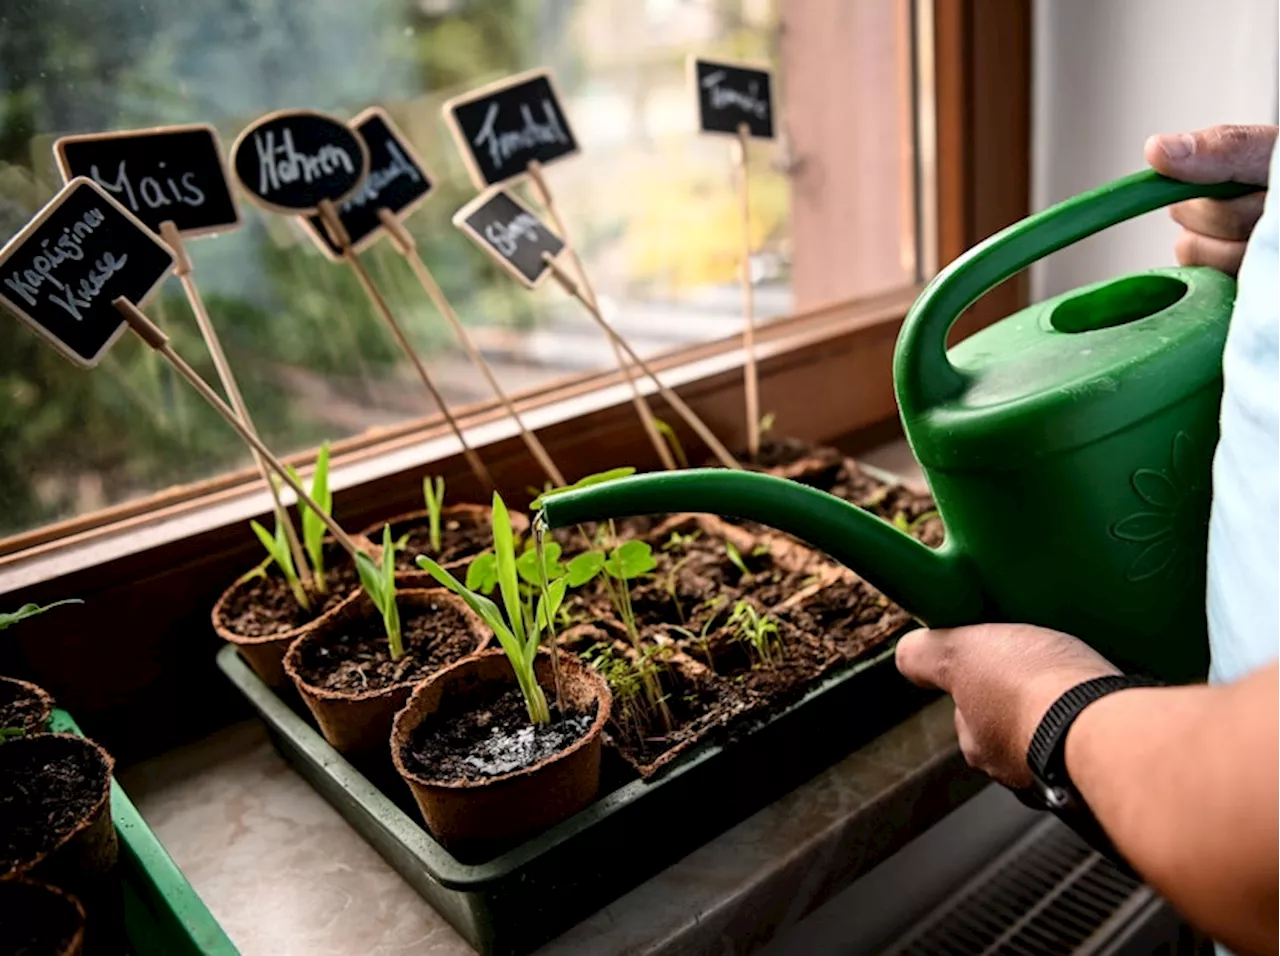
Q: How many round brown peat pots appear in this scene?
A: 7